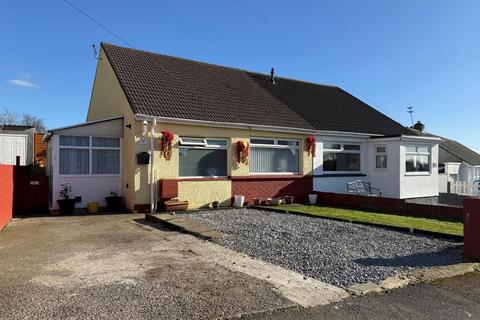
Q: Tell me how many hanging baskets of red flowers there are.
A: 3